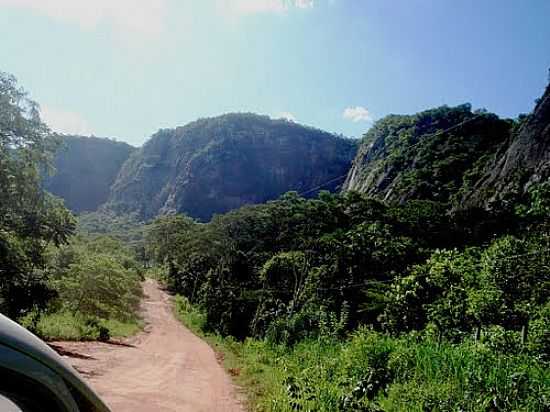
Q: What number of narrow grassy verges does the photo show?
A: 2